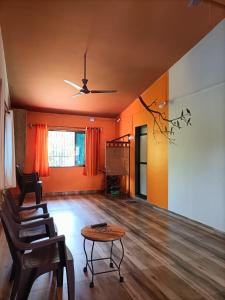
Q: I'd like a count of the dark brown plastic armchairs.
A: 3